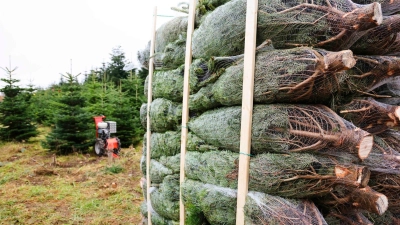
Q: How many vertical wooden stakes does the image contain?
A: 3